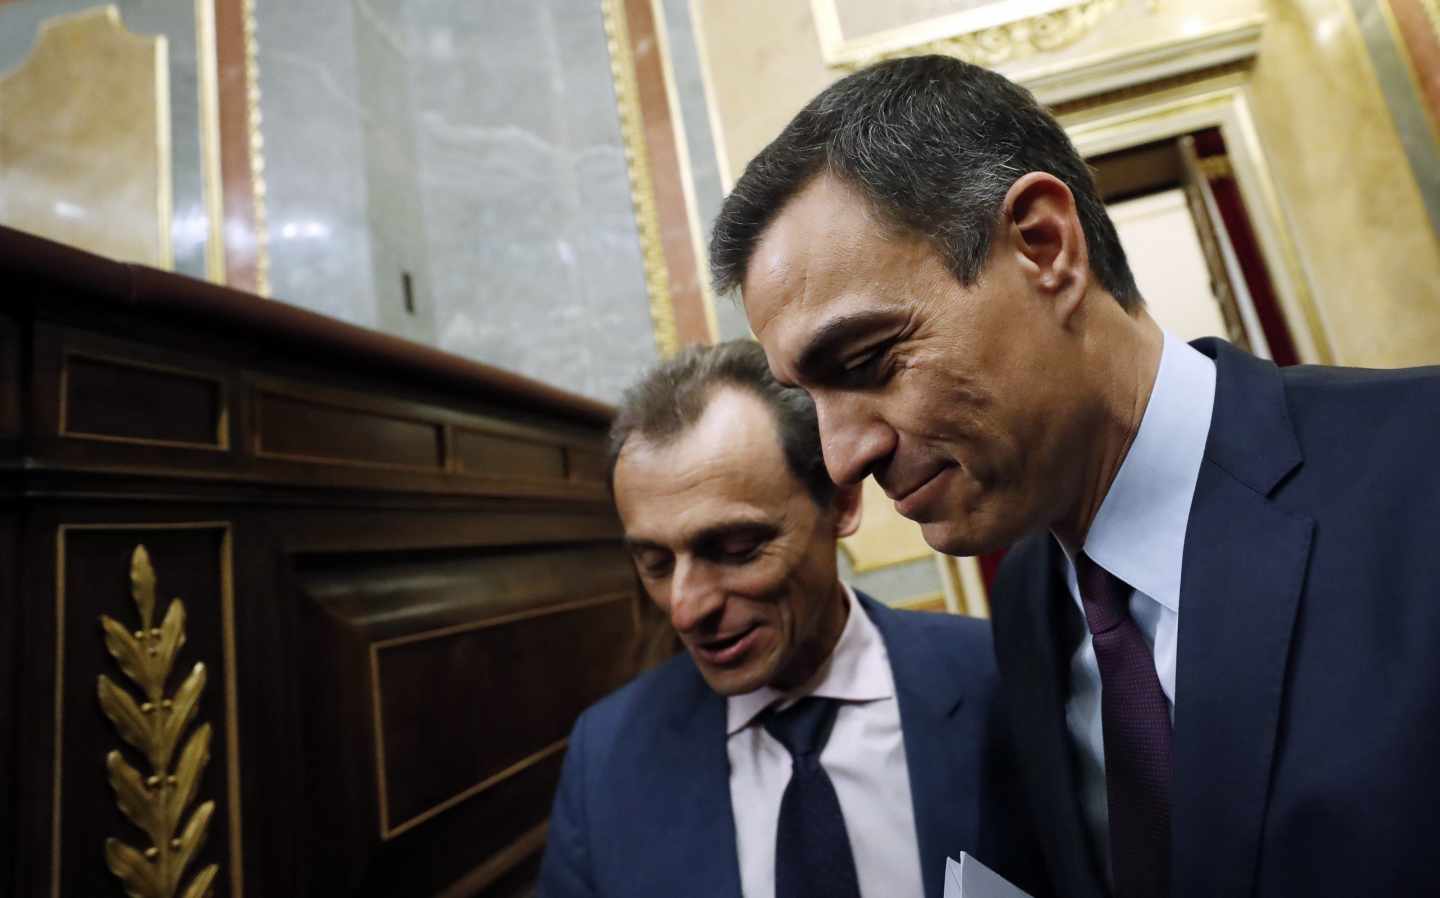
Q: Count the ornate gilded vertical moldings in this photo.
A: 2